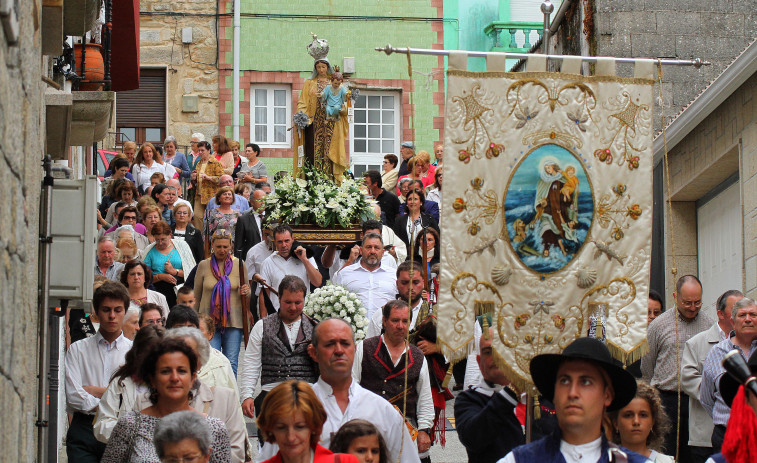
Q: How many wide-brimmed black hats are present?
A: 2